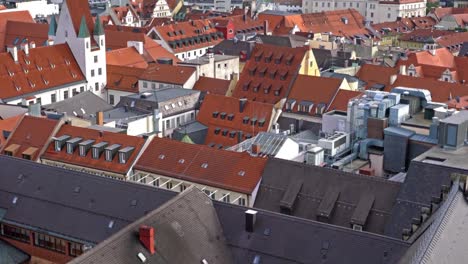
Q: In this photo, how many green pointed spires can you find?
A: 3